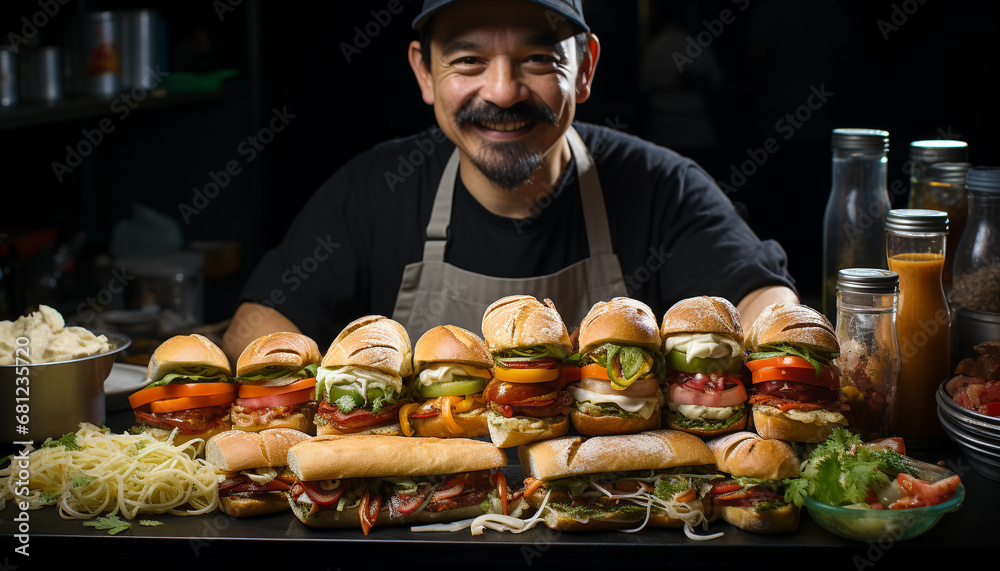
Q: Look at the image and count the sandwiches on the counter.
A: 12